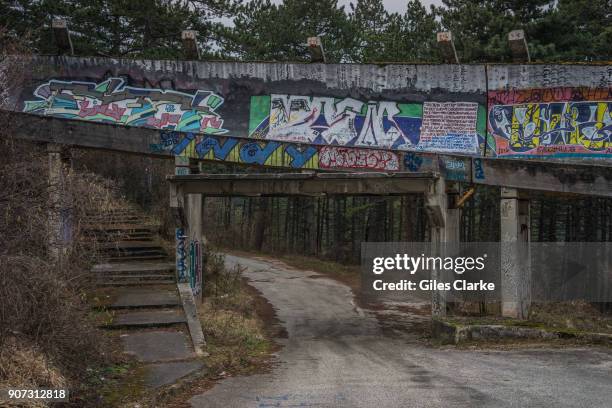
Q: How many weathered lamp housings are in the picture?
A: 5